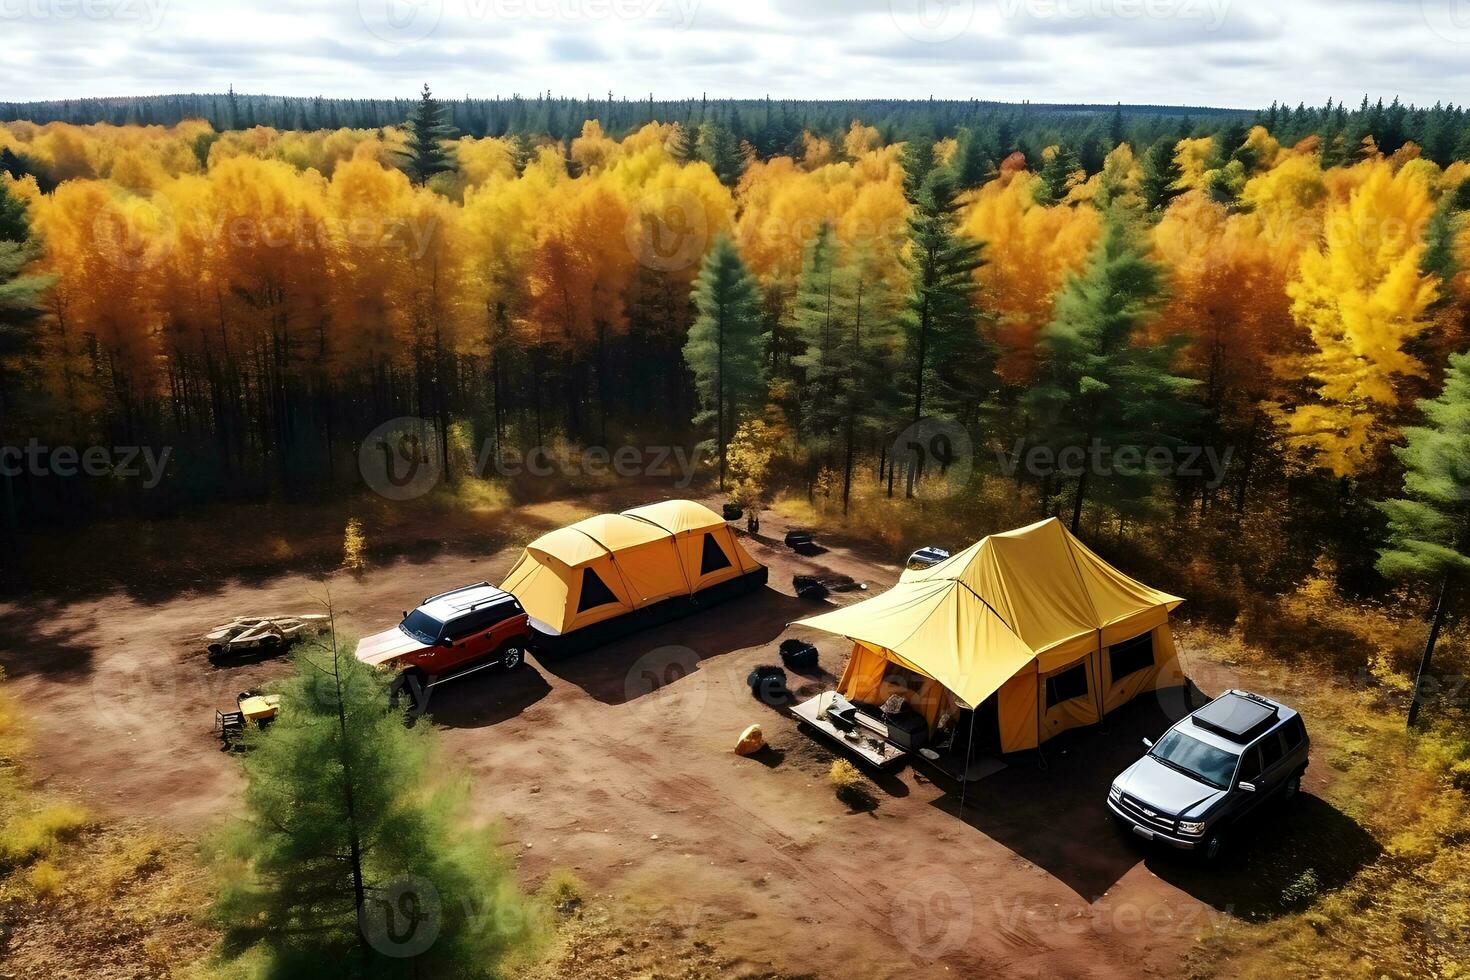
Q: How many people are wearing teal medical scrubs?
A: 0